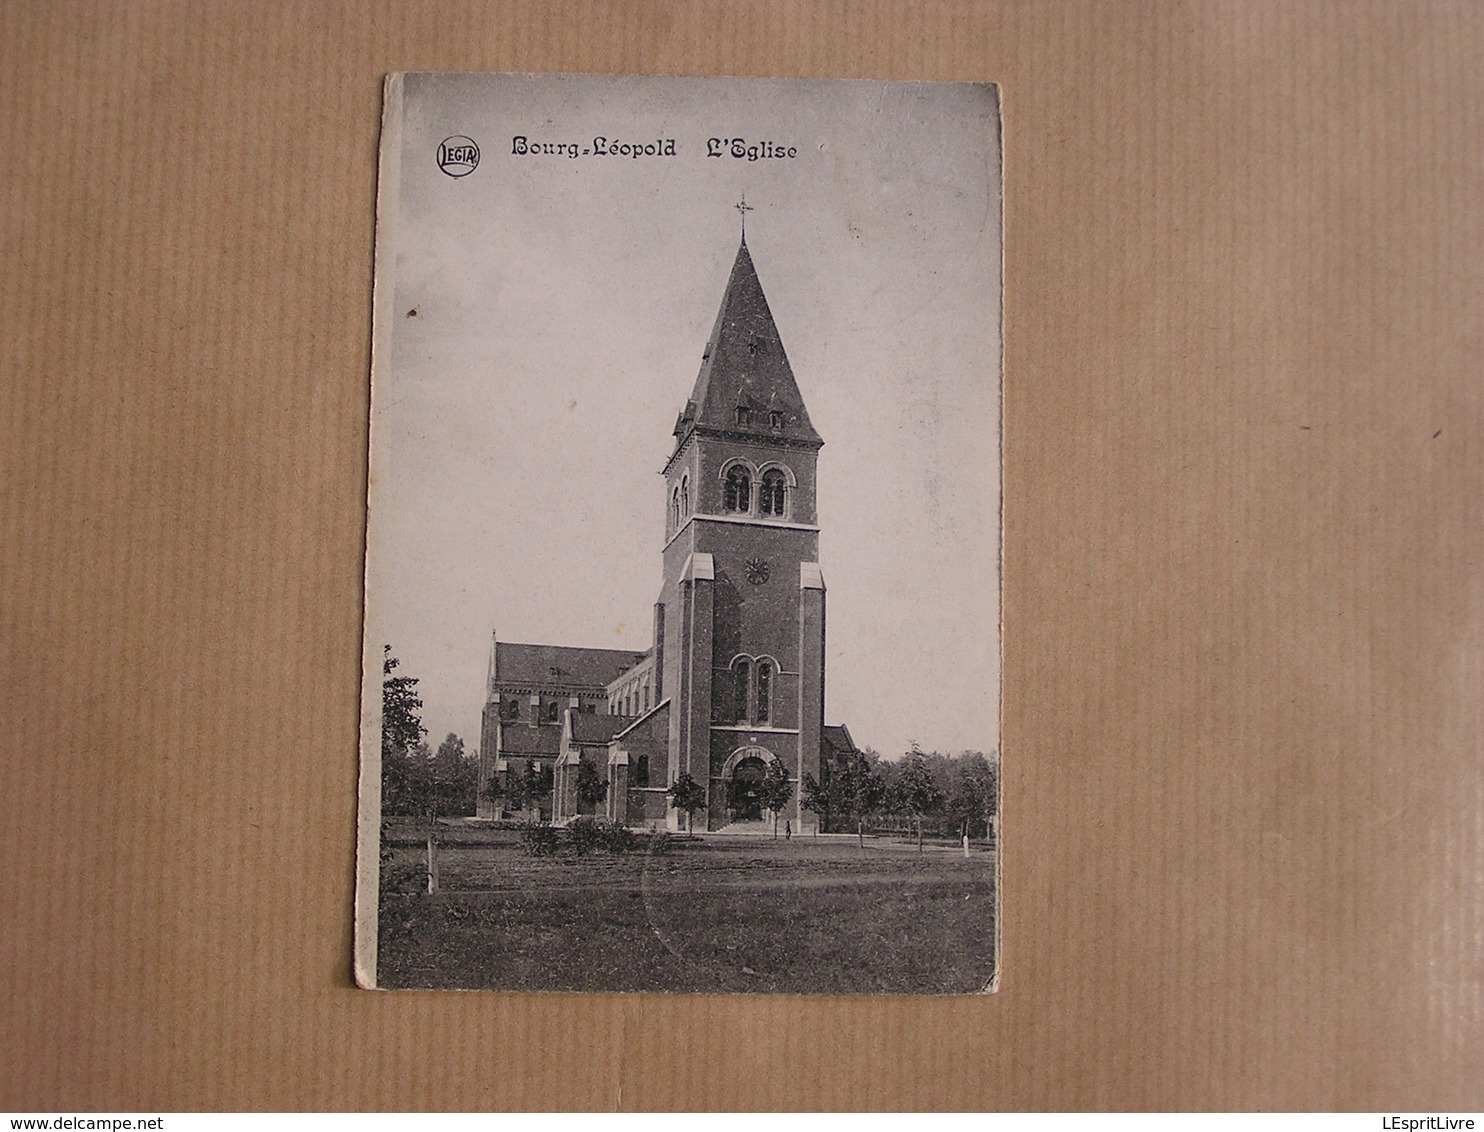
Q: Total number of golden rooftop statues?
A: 0